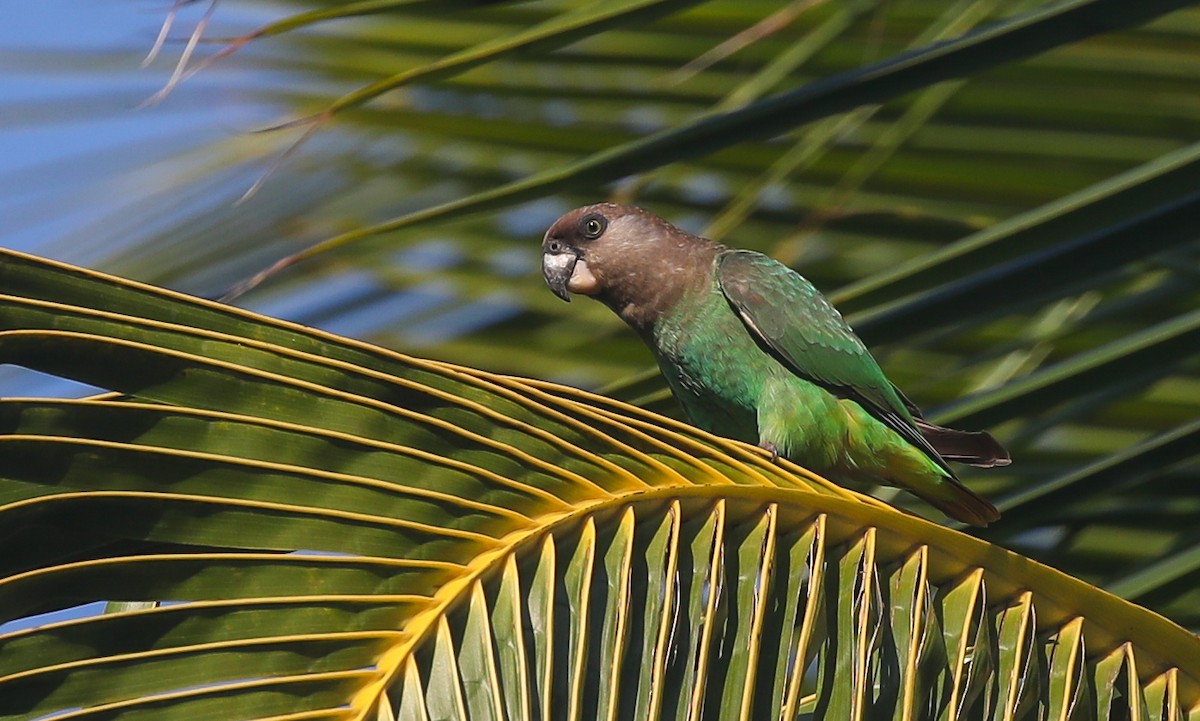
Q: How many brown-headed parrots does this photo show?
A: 1